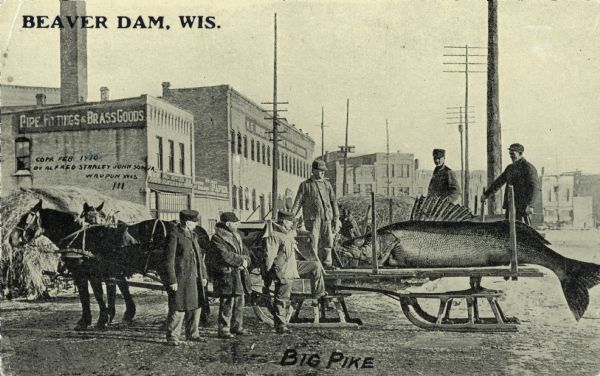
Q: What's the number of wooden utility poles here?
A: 7